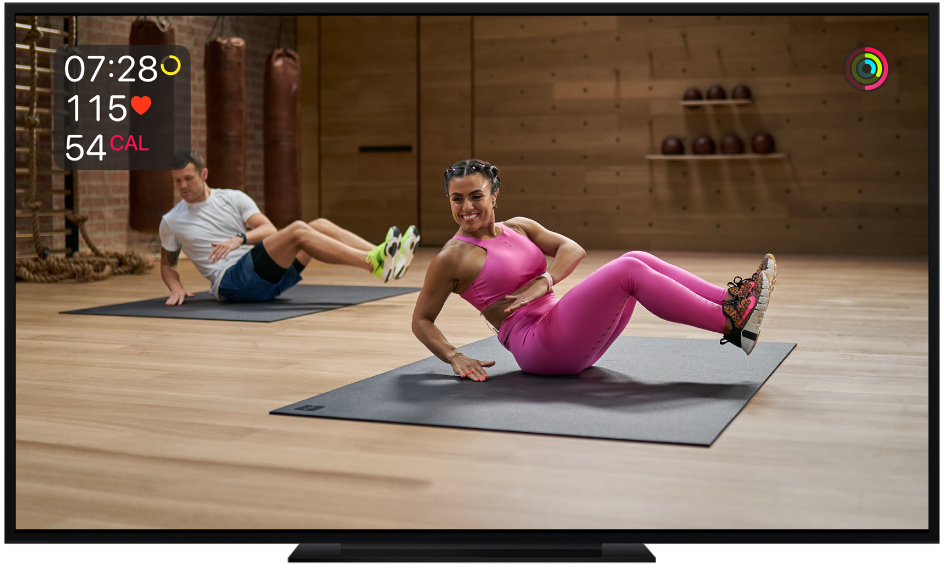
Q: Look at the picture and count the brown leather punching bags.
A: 3